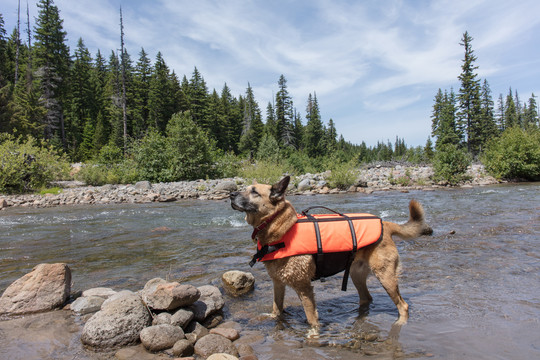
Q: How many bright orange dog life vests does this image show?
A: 1